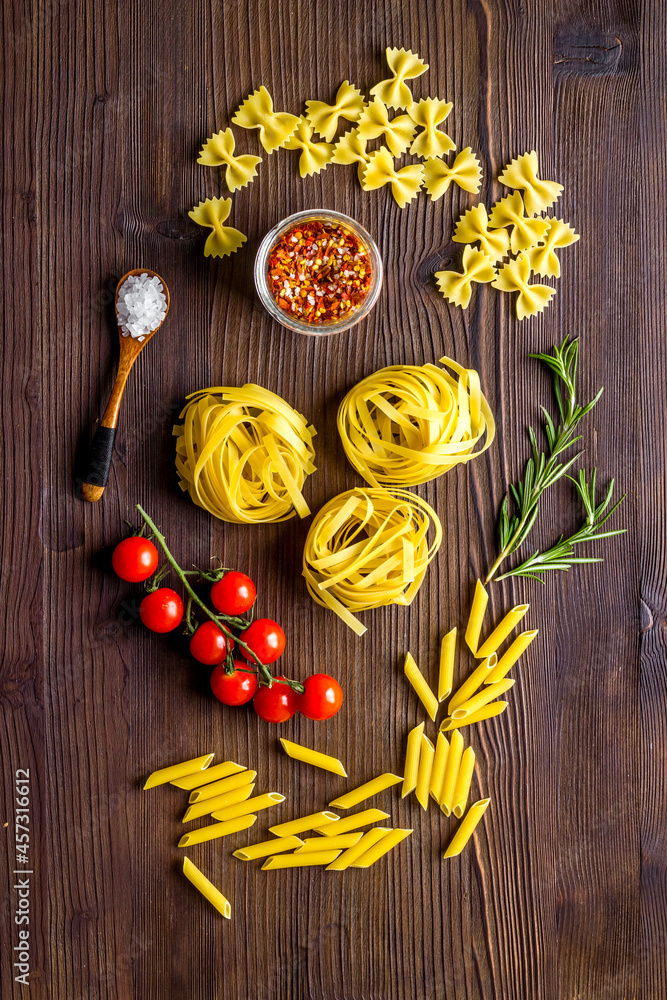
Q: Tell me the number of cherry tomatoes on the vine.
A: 8